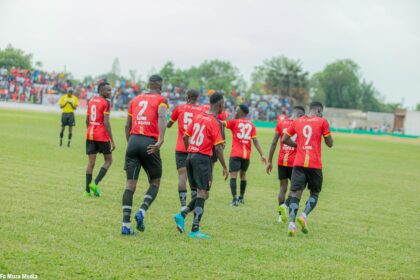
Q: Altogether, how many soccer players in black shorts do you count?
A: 7